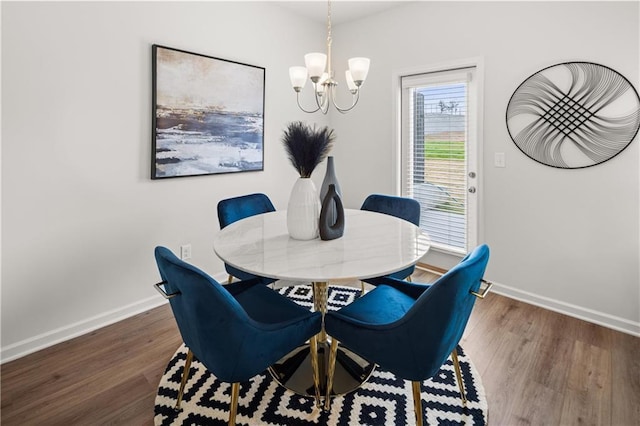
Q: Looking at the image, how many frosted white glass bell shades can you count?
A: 5